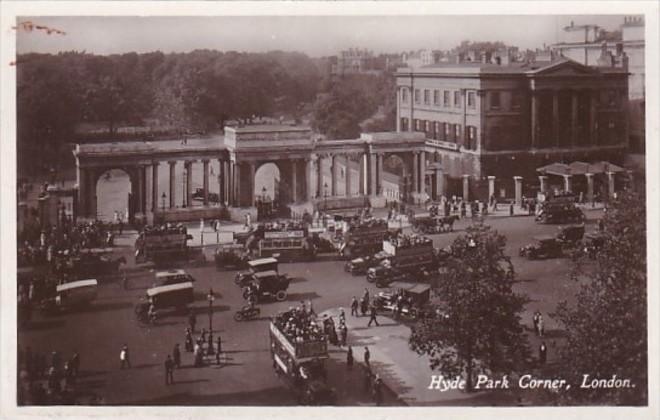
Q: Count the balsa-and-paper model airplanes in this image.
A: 0